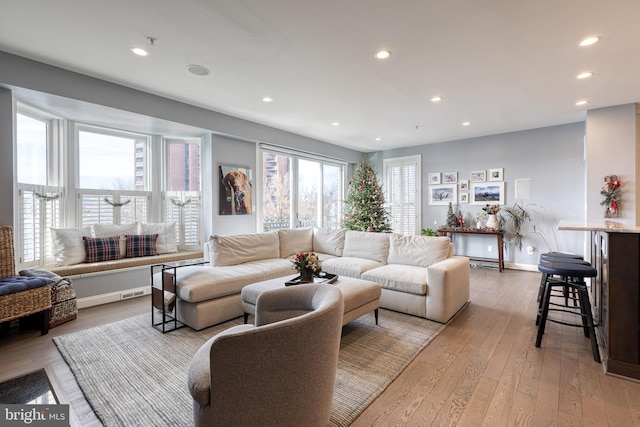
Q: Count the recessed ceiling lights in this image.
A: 10